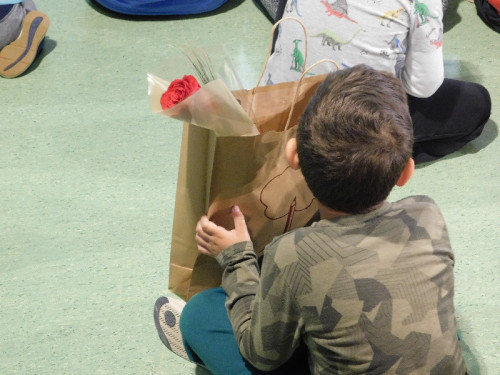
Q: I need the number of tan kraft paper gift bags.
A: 1